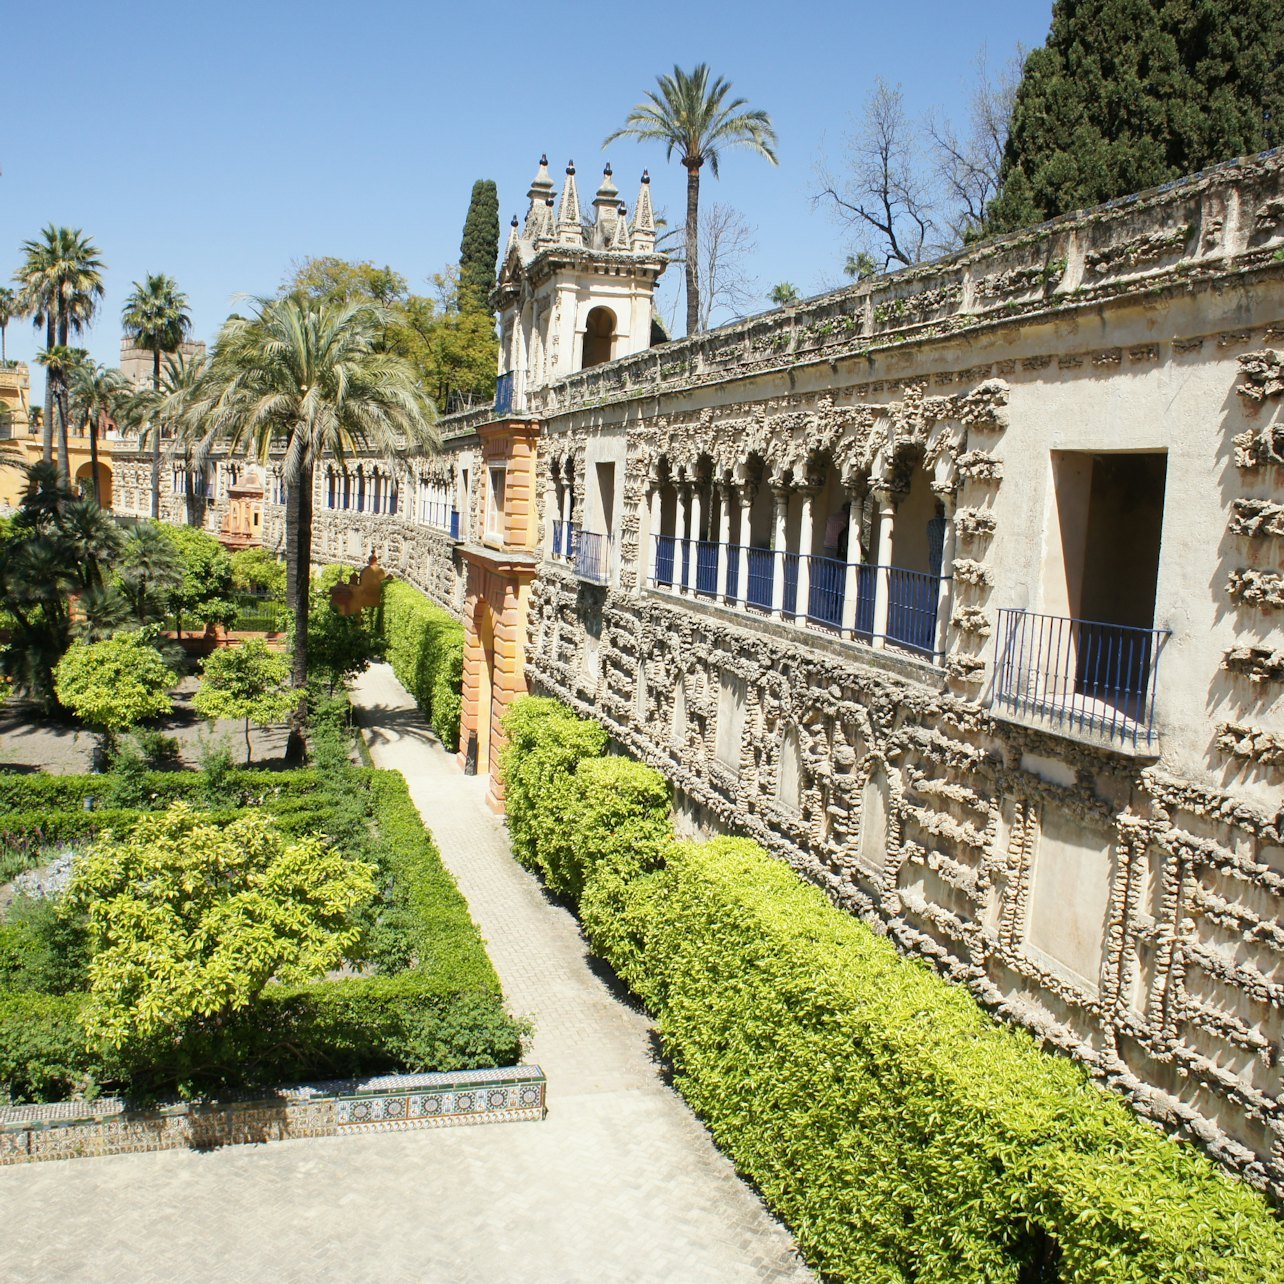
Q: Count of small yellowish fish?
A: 0